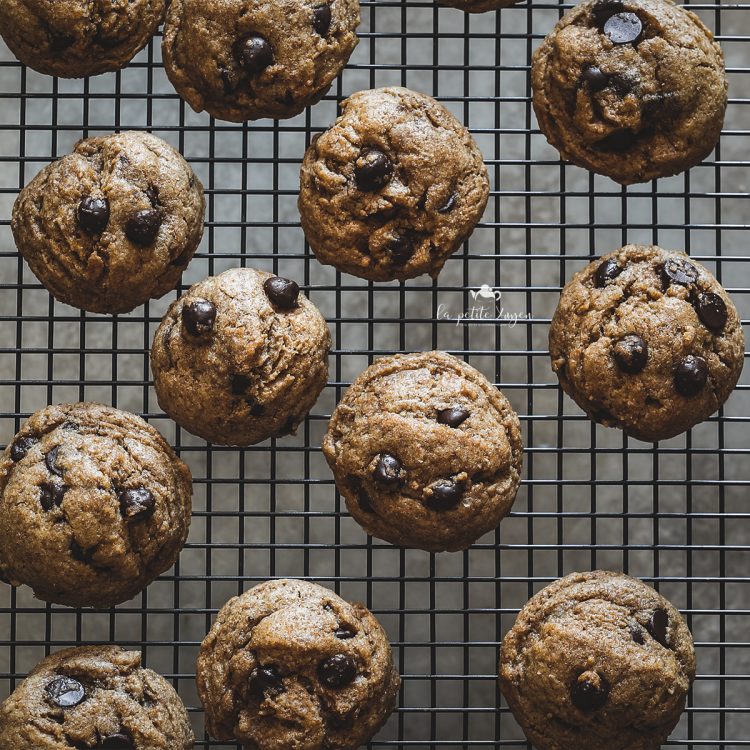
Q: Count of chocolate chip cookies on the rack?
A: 13